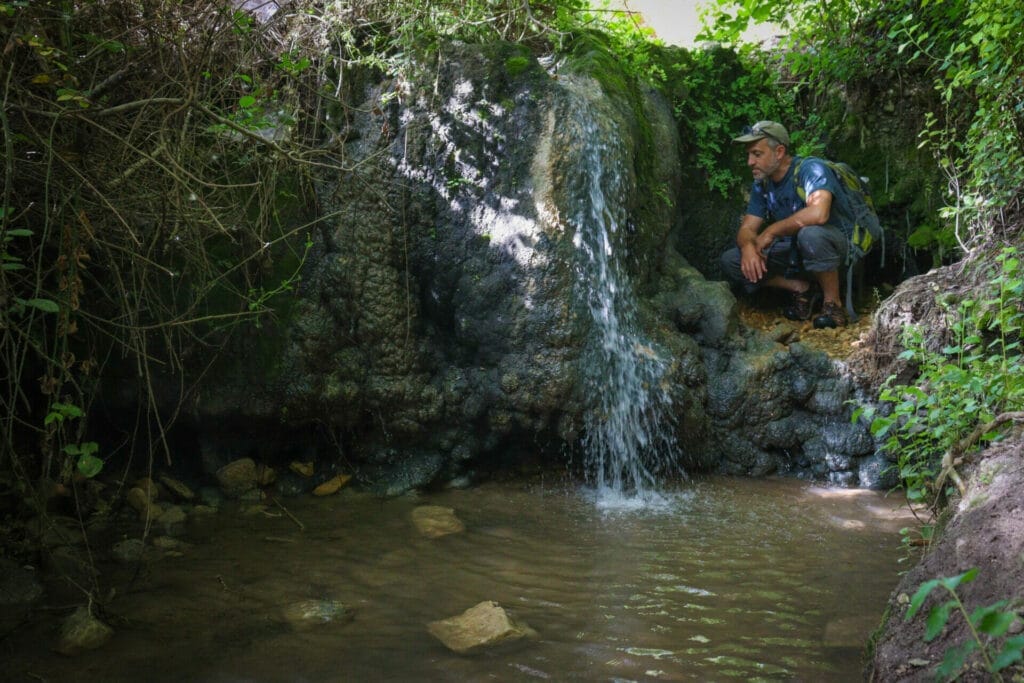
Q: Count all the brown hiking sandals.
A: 2